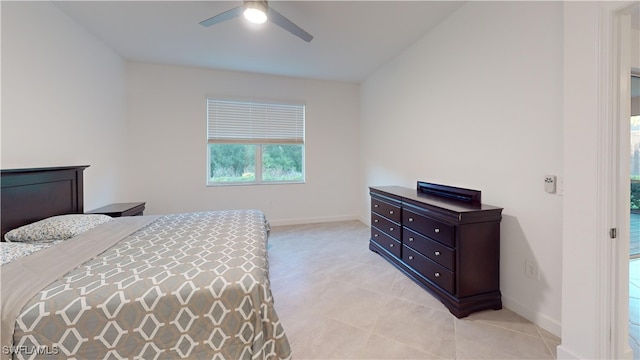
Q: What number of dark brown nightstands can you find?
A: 1